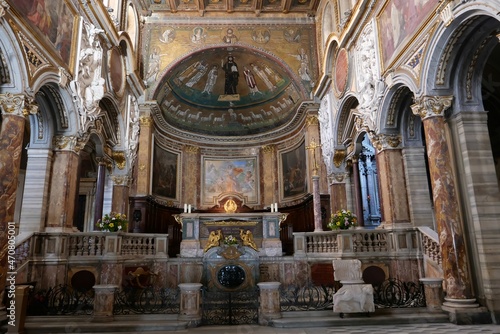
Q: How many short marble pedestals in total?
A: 4